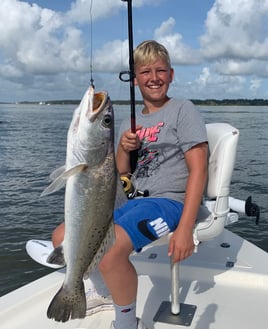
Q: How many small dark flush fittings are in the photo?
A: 3